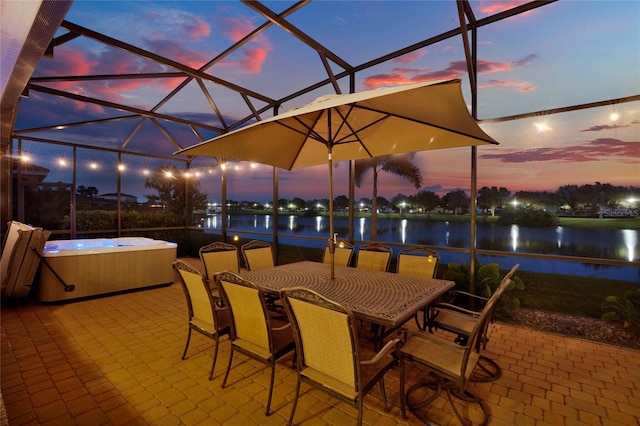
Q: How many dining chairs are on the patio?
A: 10